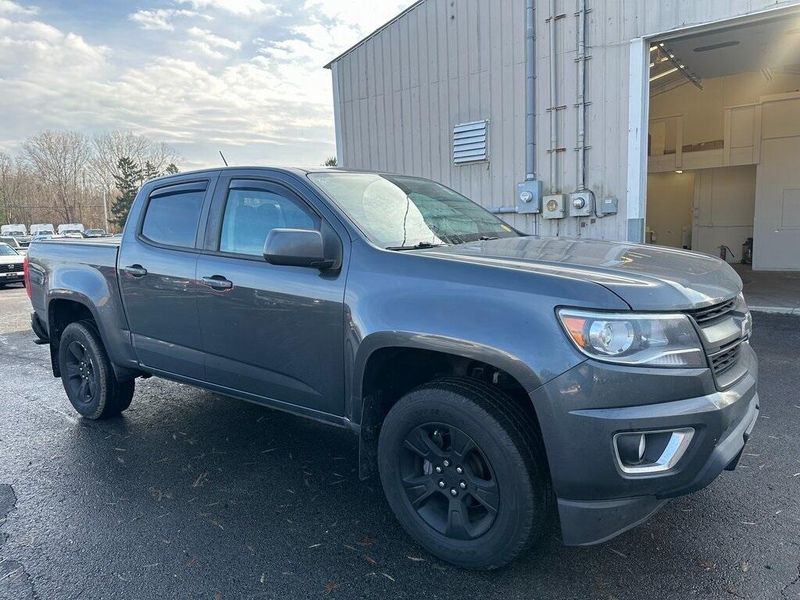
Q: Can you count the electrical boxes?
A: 4